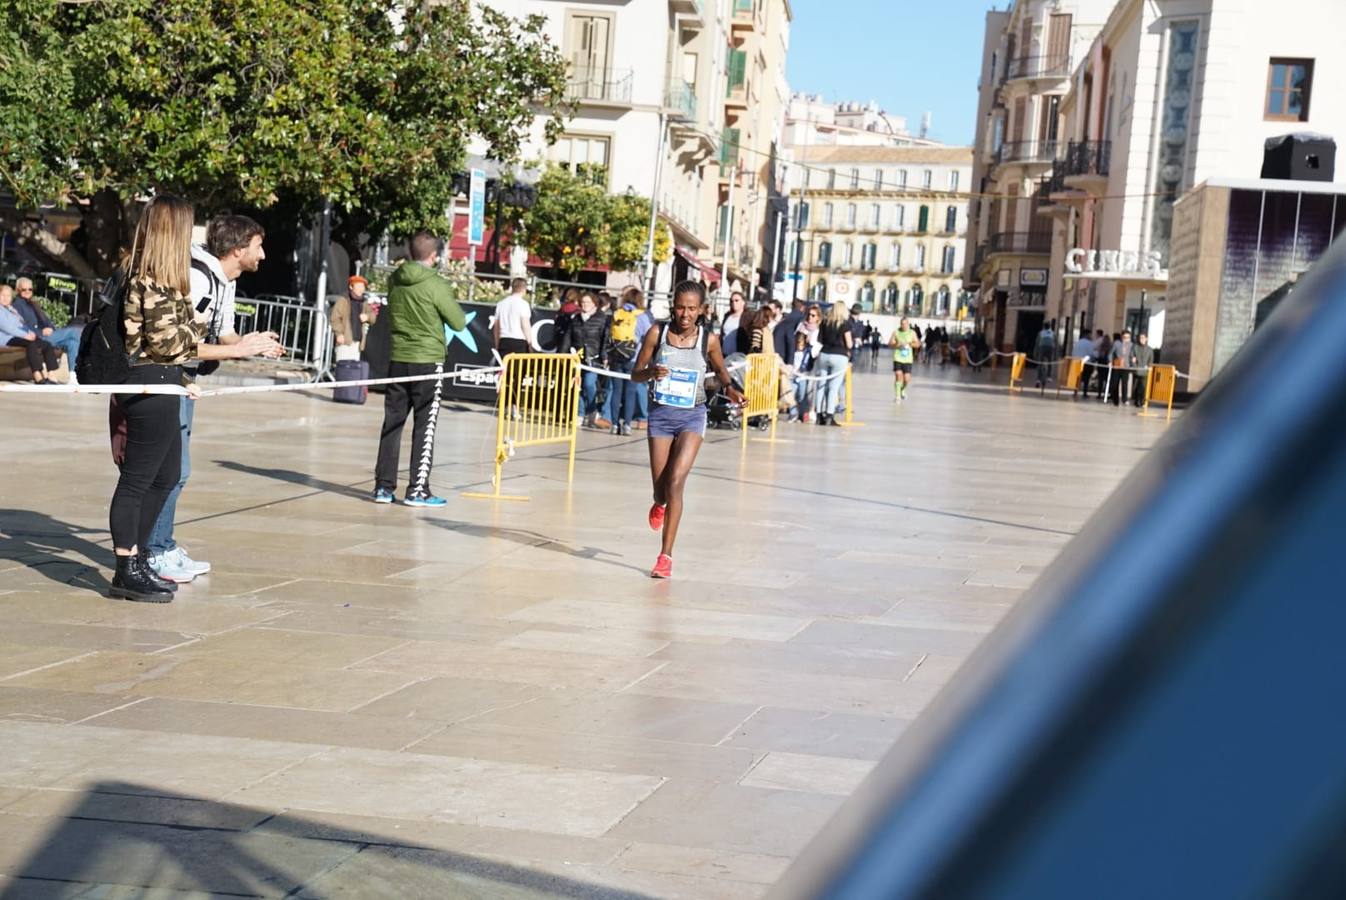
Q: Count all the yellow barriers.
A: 6